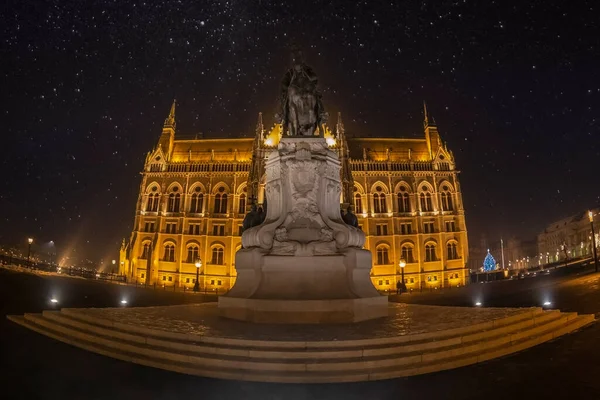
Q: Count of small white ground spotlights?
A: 4